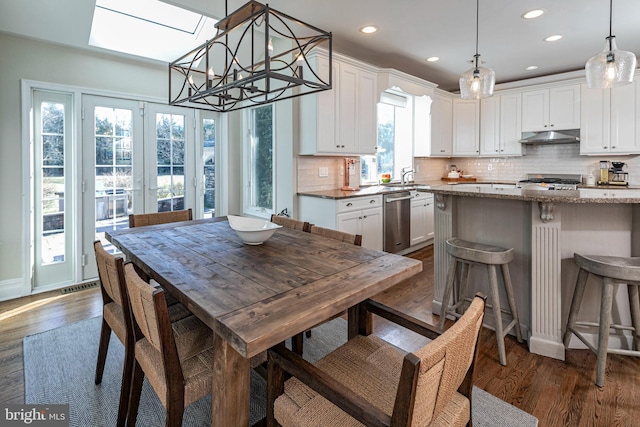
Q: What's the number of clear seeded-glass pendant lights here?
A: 2